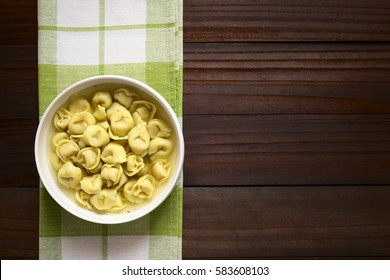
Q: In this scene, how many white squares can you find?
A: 6